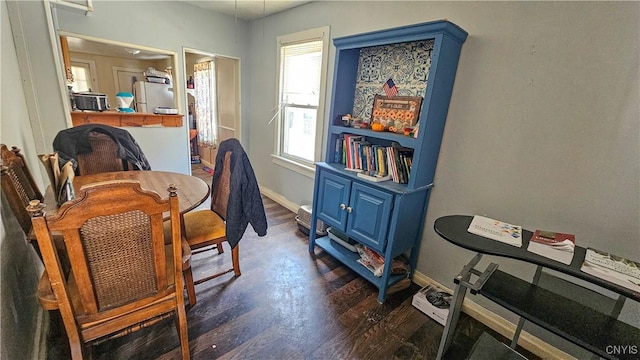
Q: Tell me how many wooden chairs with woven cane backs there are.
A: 4